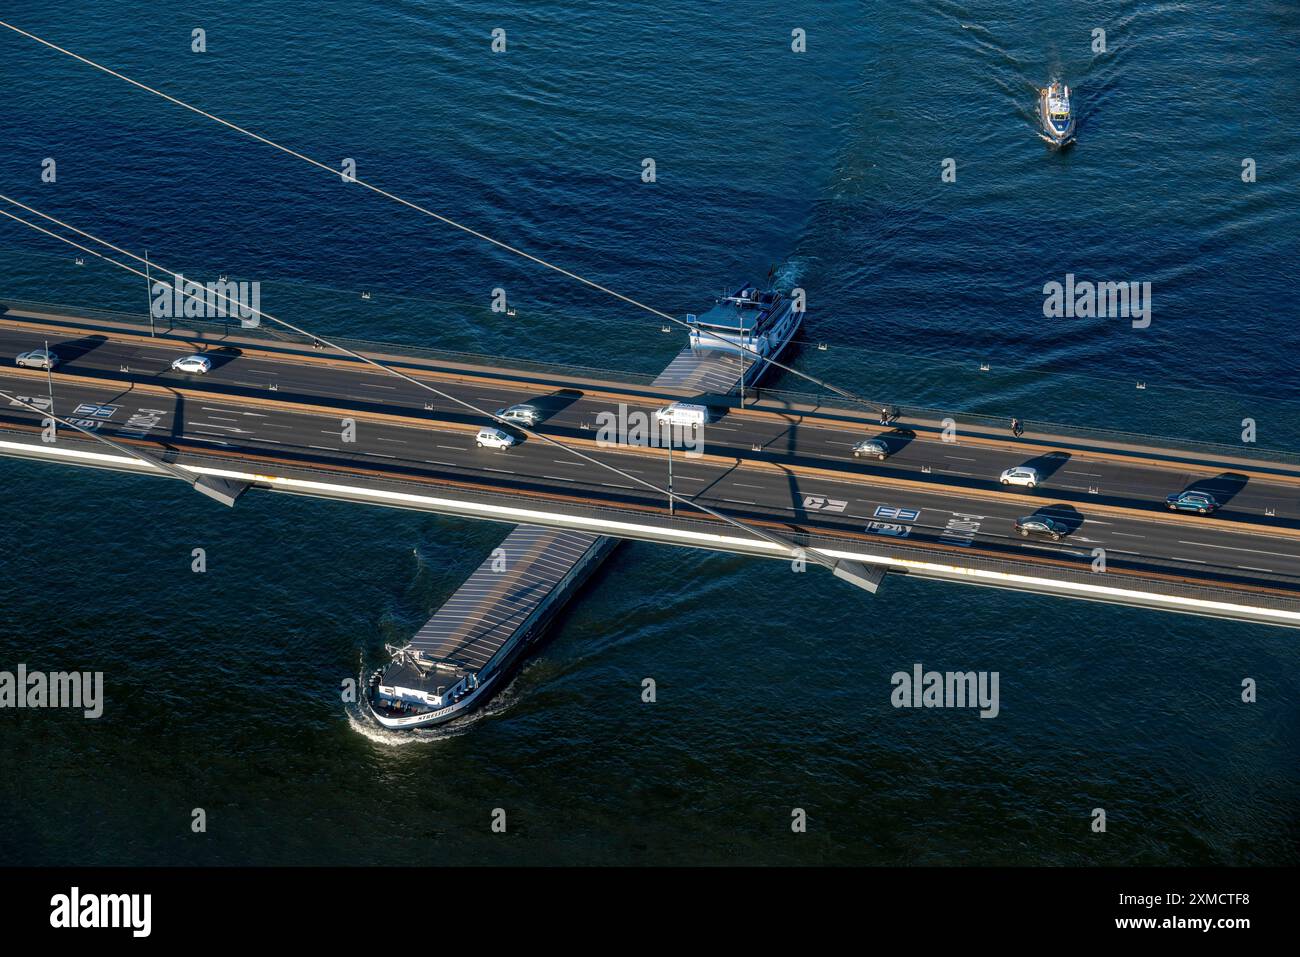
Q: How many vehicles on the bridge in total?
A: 9